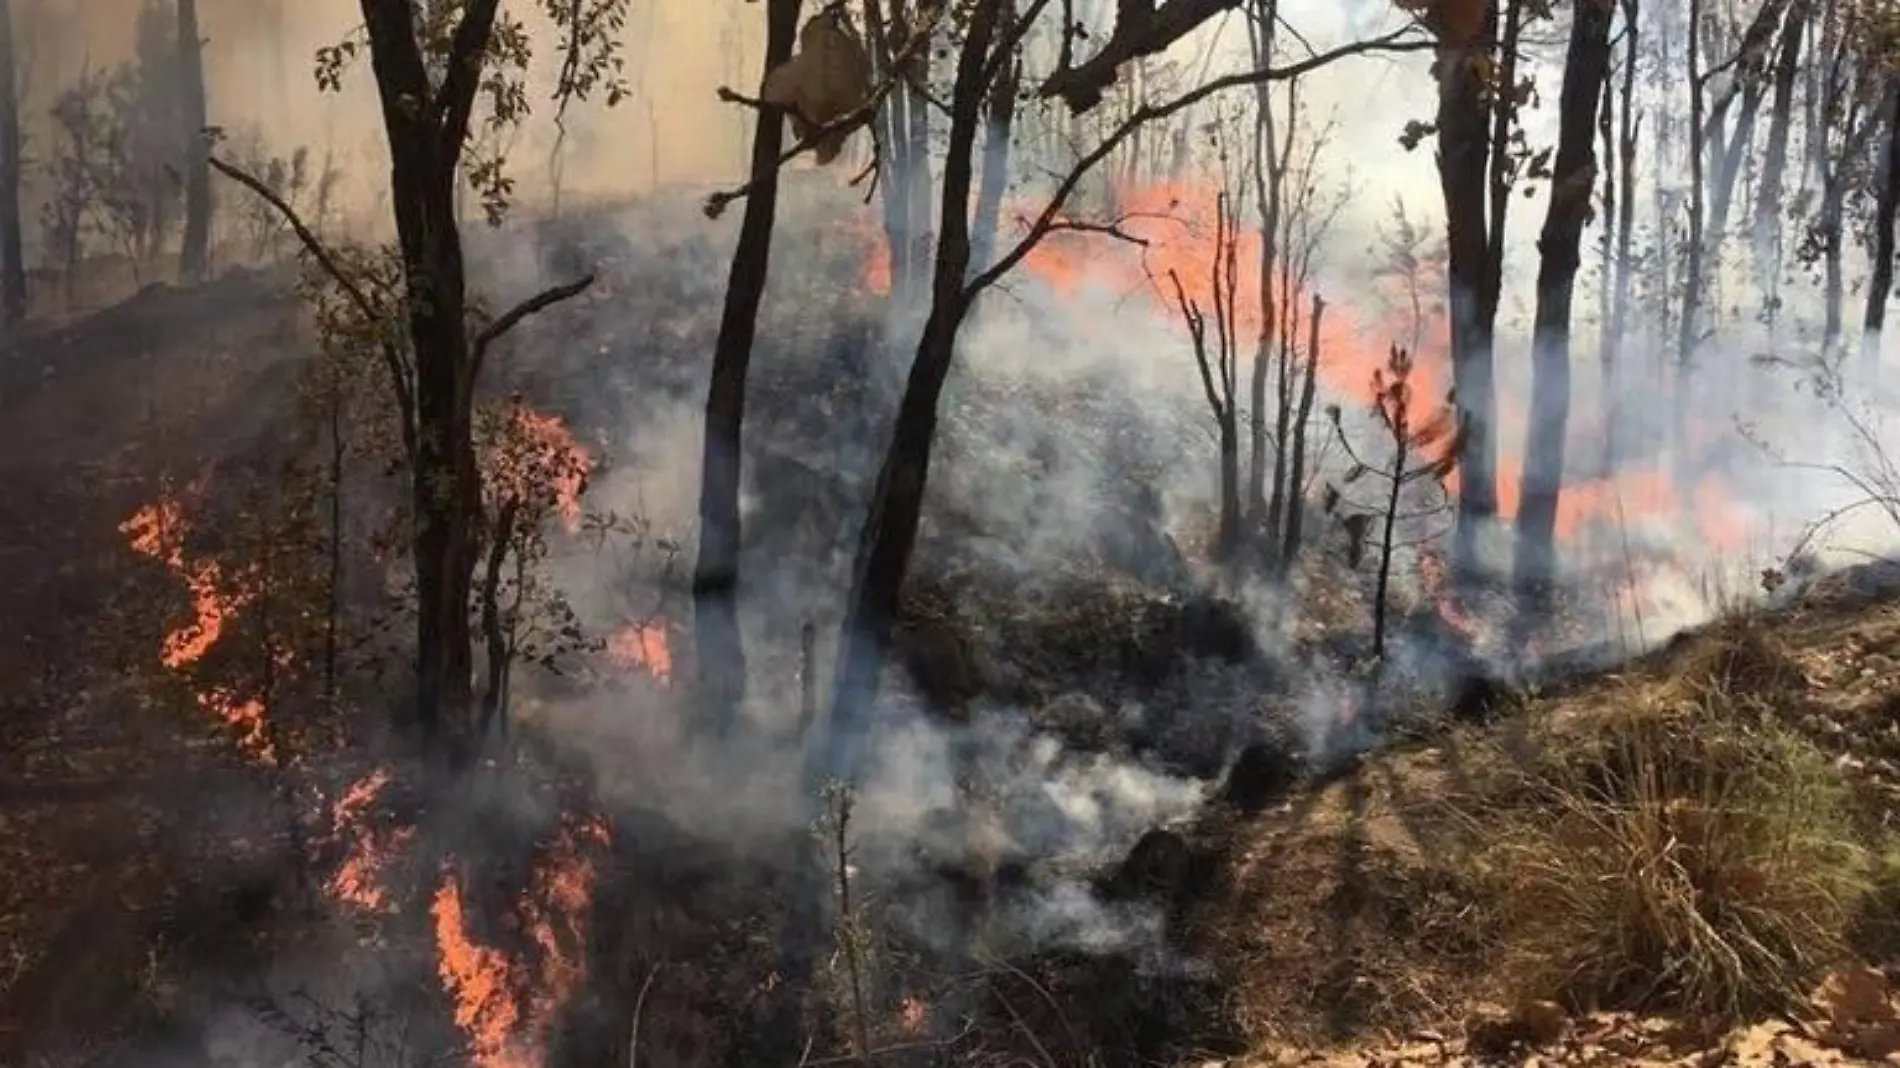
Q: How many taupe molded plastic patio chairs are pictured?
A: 0